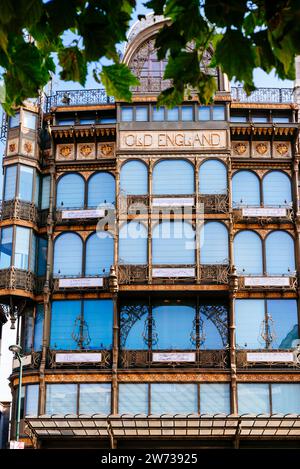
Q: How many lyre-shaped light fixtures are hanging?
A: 4